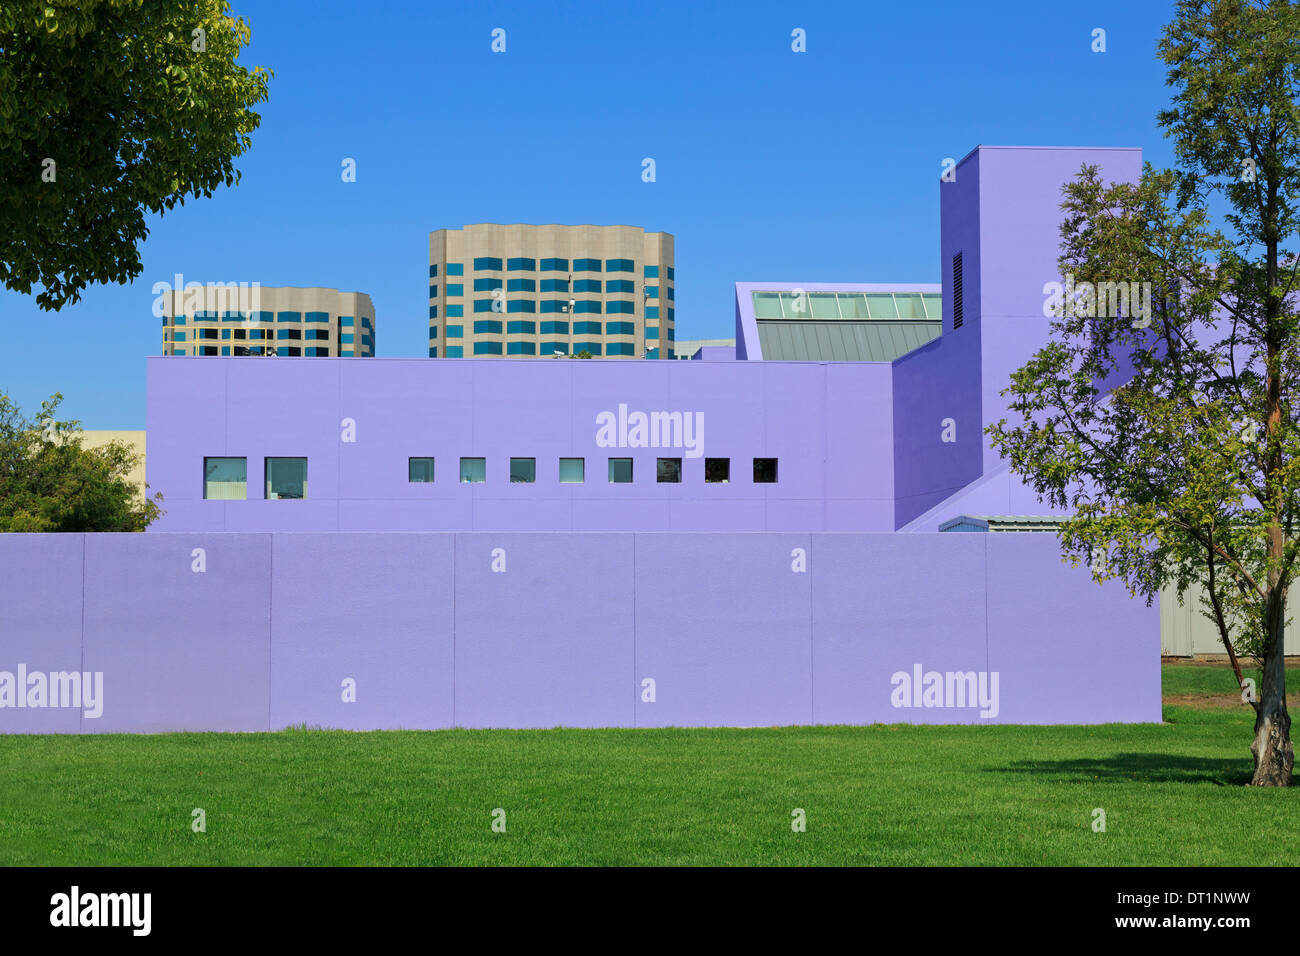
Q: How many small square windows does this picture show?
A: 8